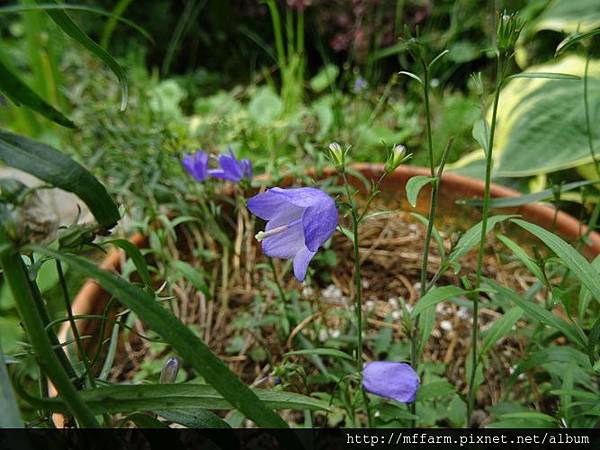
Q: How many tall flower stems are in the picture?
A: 3